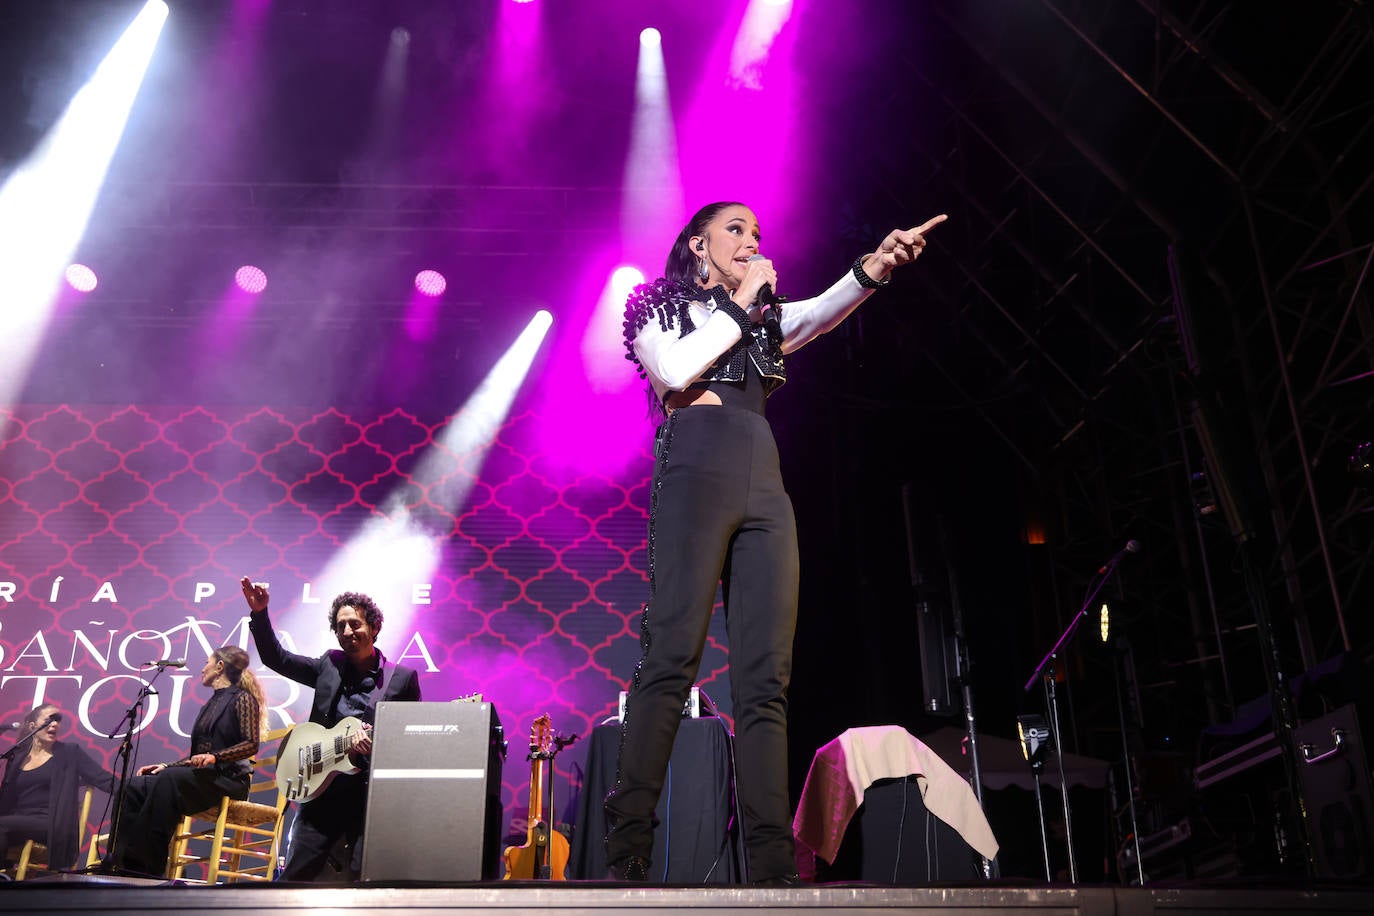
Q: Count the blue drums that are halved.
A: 0